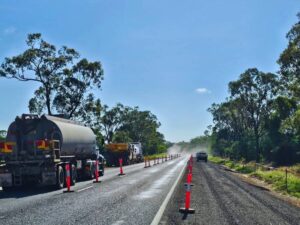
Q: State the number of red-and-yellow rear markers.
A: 2